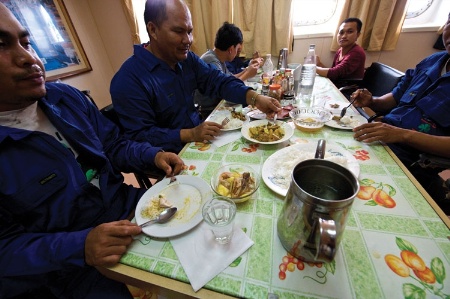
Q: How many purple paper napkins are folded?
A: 0